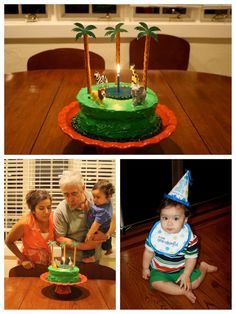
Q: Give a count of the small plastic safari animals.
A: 4